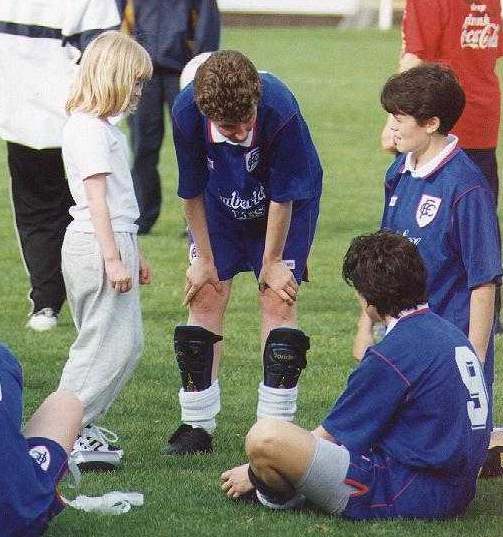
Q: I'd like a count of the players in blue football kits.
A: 4